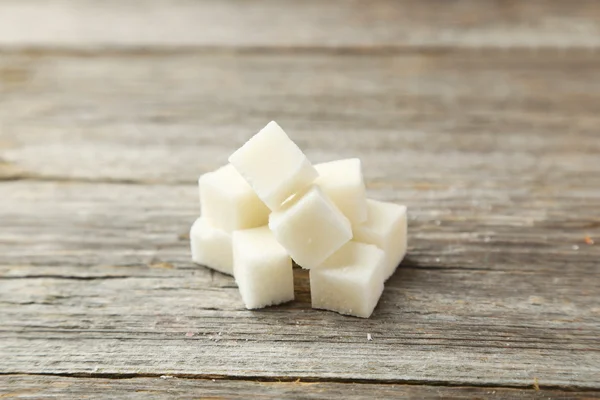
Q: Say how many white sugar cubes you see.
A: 8